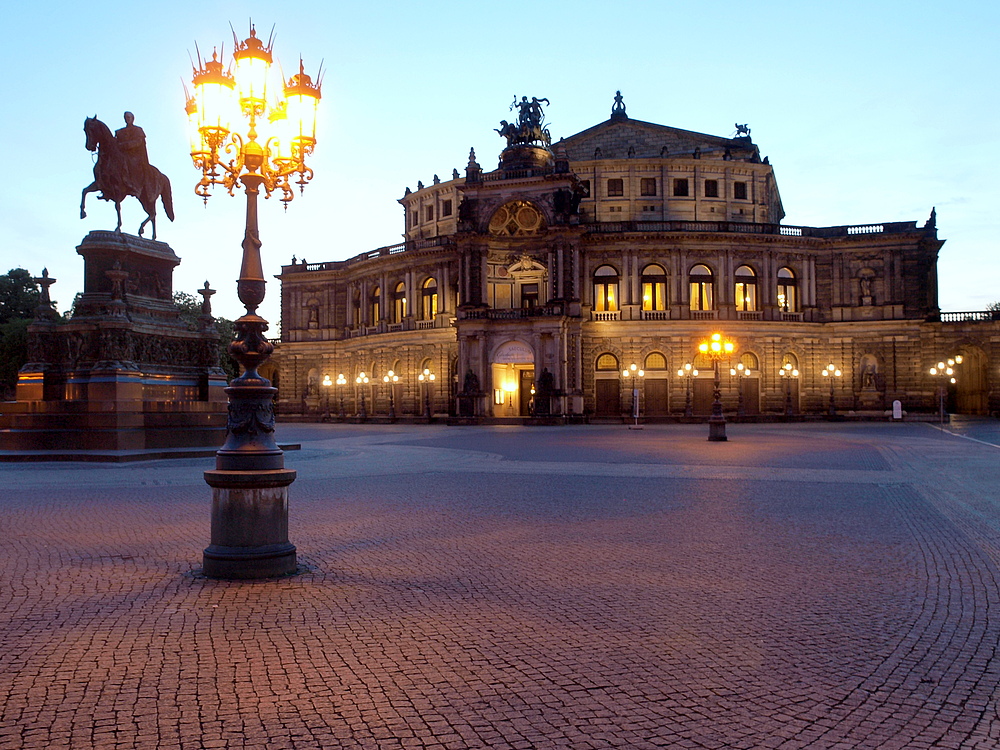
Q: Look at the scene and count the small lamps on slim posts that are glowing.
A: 11